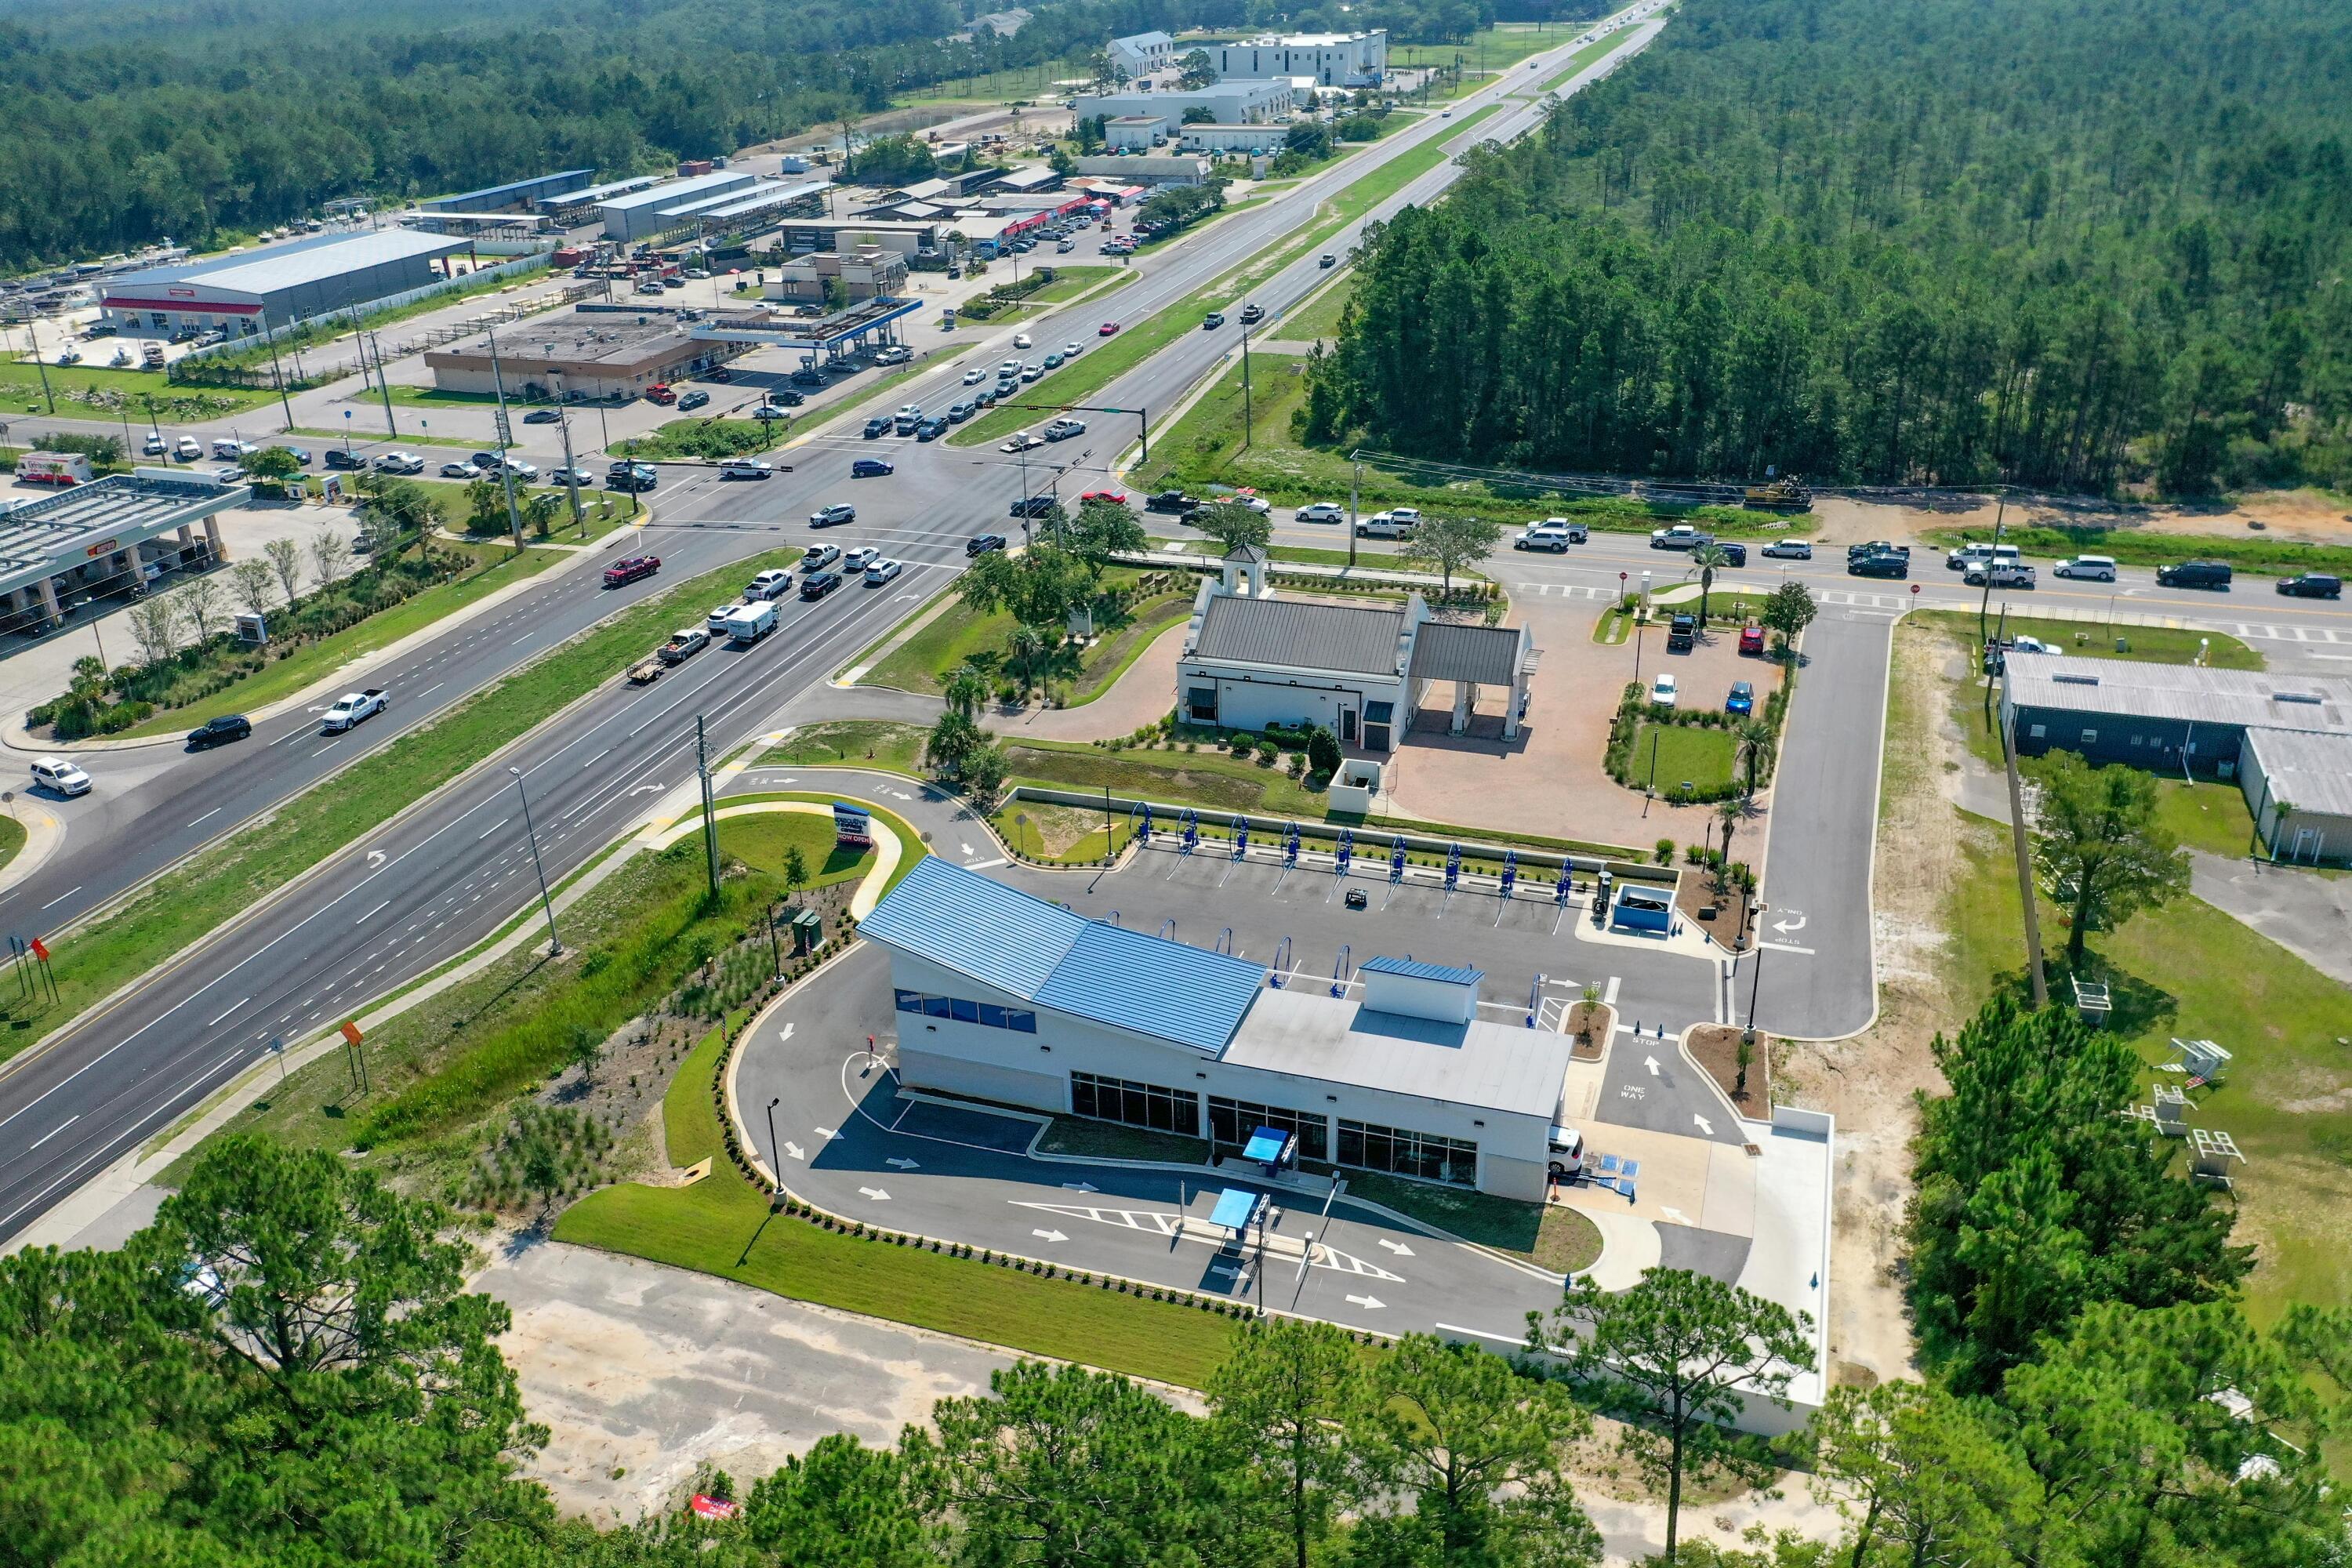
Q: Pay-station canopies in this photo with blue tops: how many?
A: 2